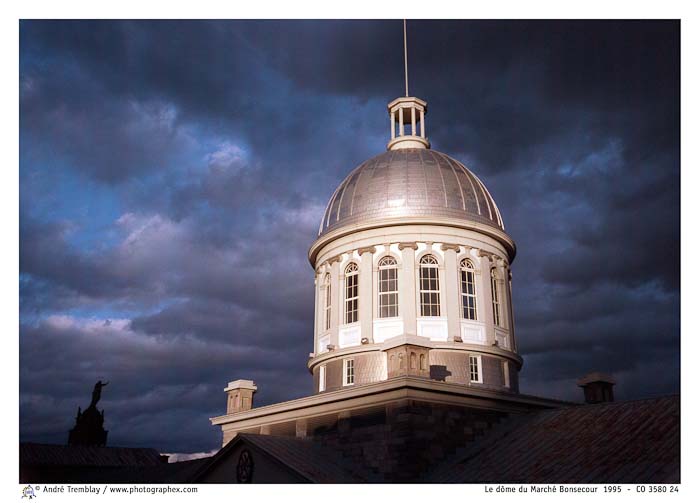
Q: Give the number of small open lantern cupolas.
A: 1